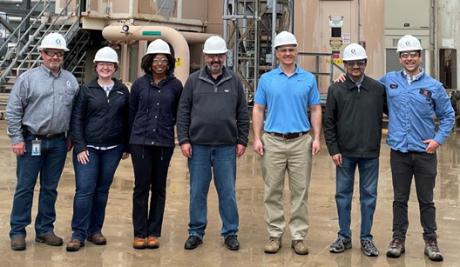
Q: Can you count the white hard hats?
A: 7